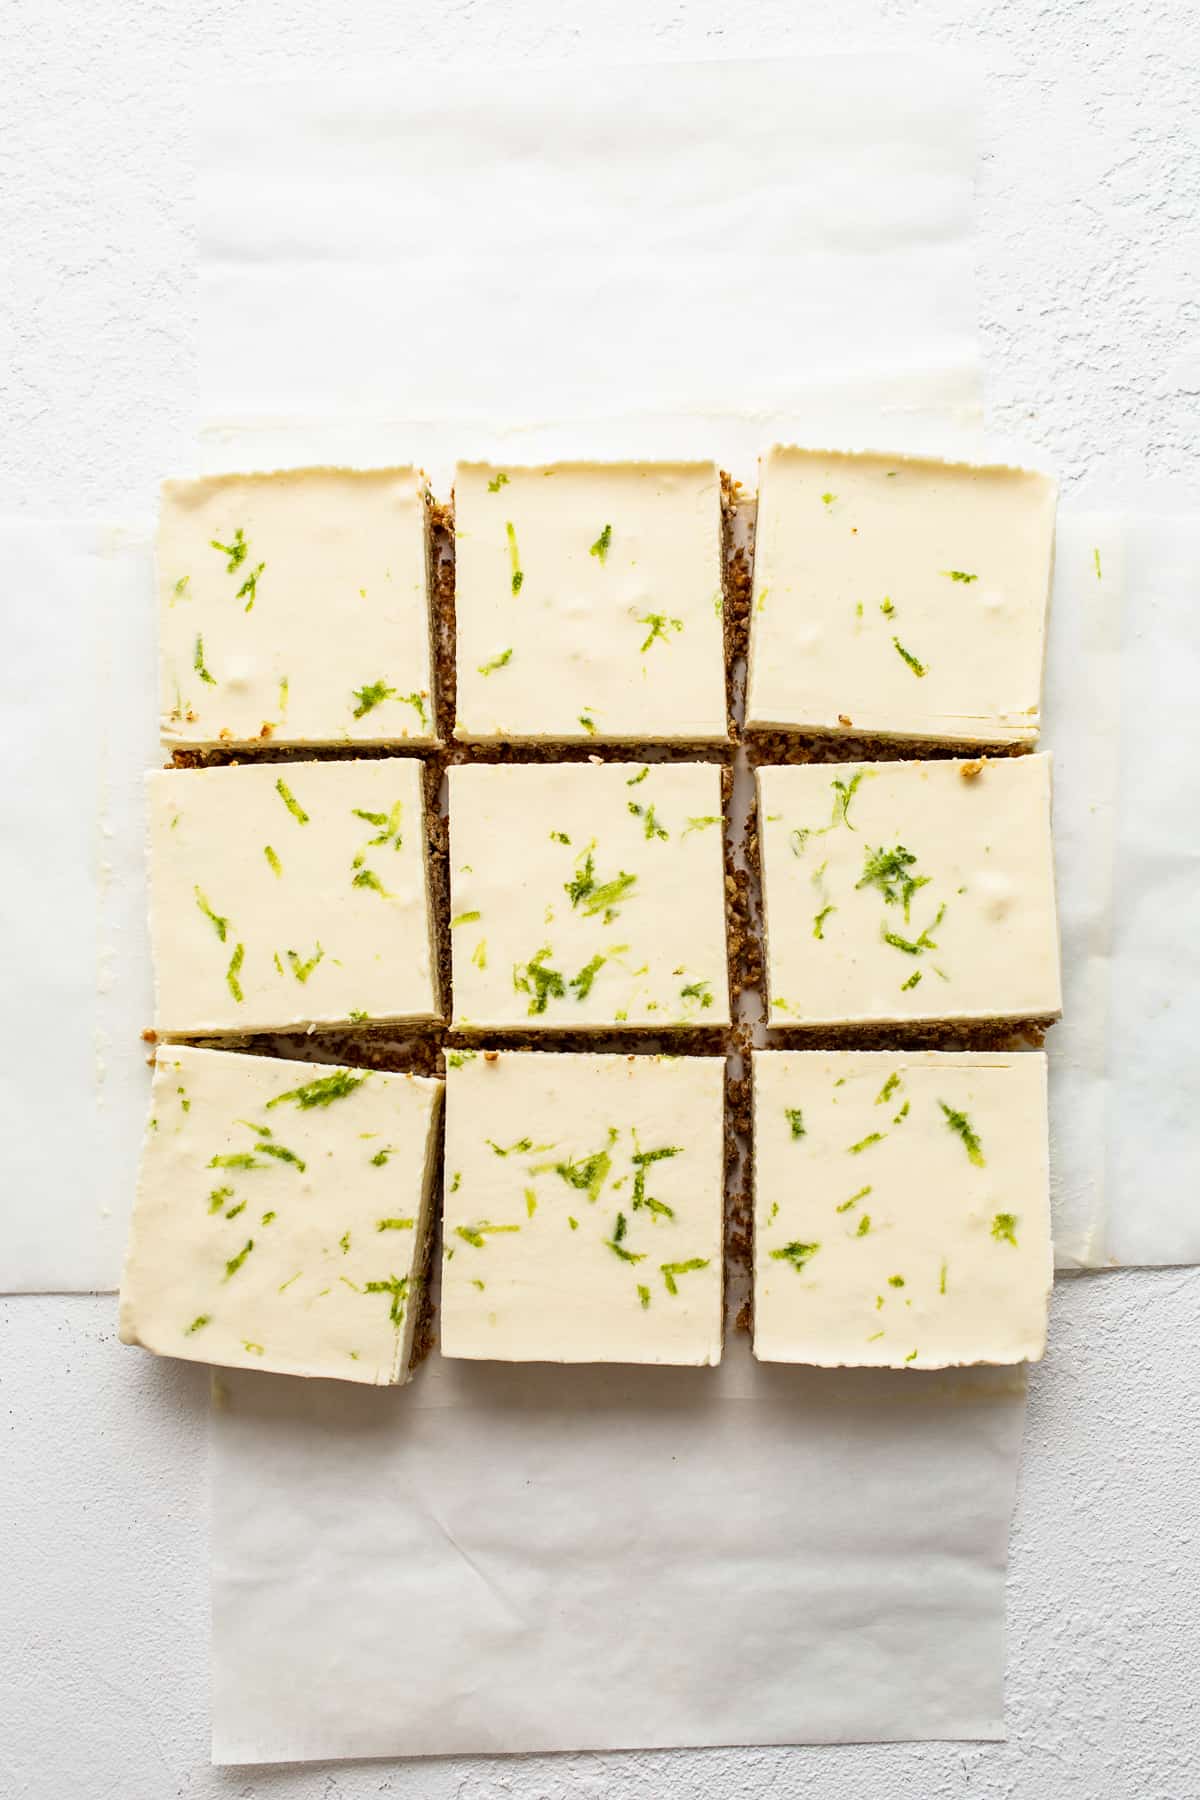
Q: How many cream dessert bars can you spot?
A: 9